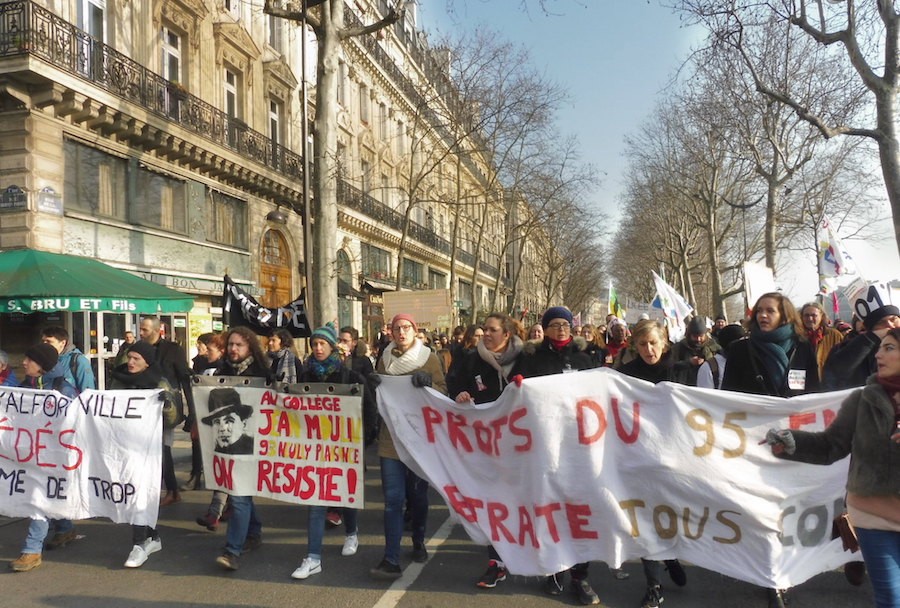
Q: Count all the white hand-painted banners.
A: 3